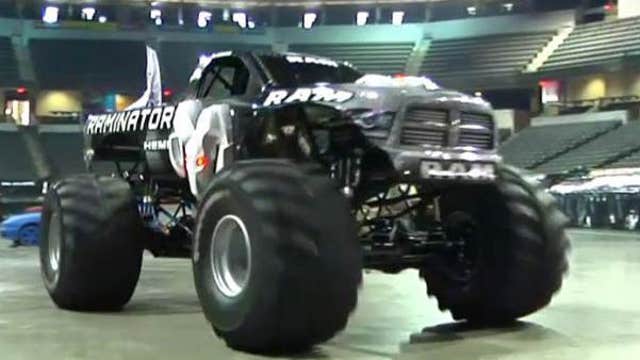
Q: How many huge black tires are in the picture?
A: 3